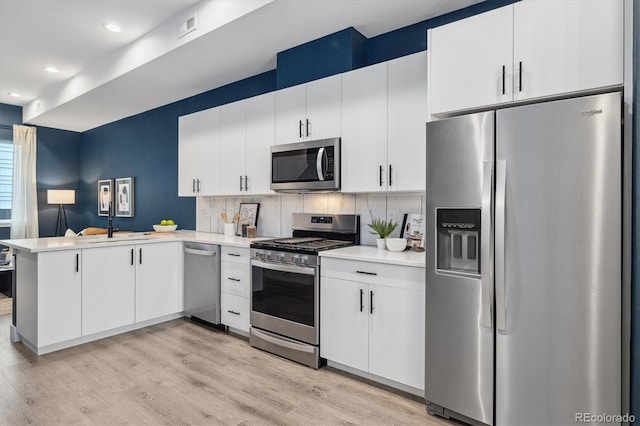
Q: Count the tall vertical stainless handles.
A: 2